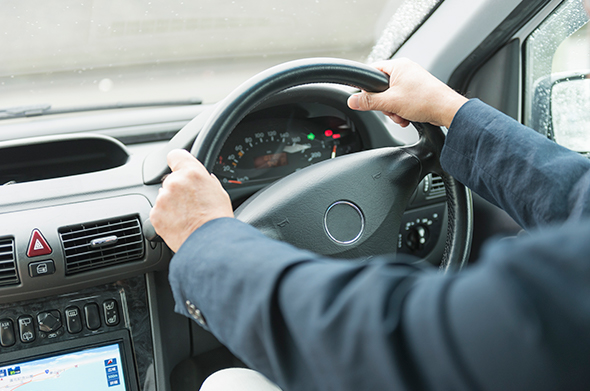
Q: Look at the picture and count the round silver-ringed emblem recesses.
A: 1